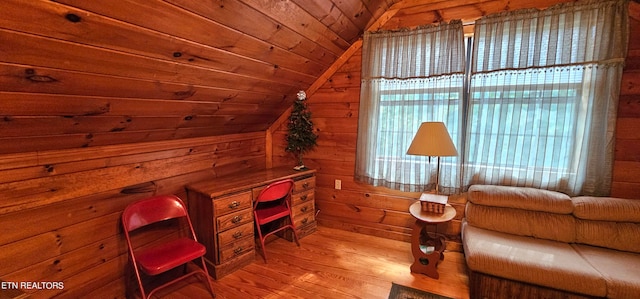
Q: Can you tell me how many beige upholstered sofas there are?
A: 1